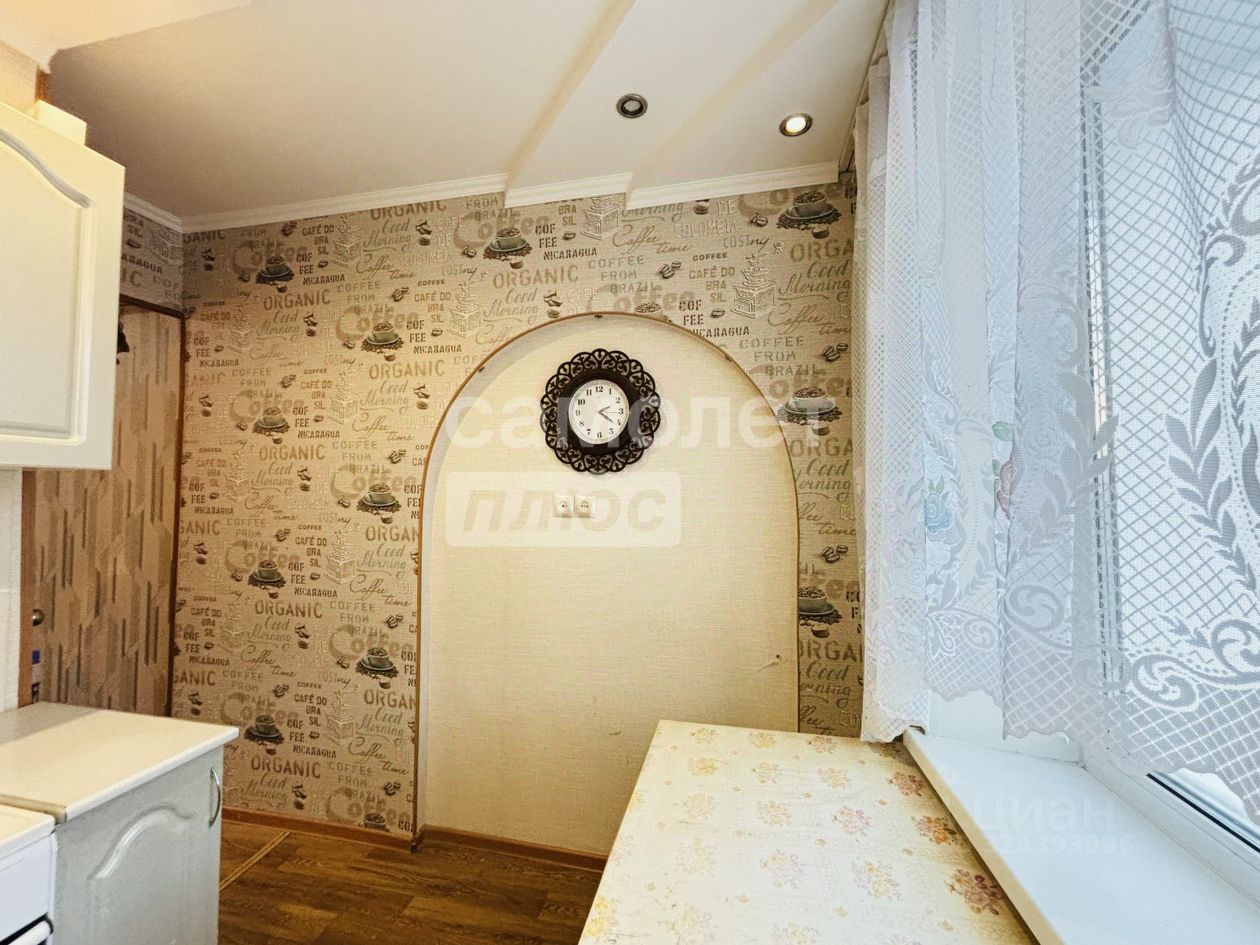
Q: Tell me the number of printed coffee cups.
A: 13